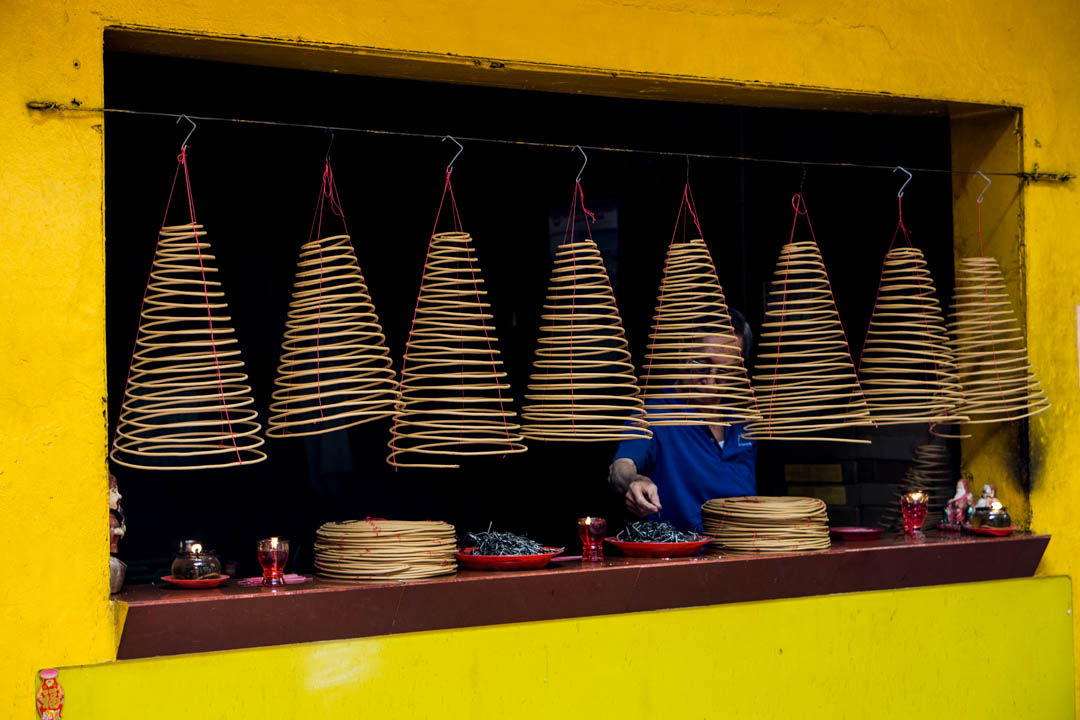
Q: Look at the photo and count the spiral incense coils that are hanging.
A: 8